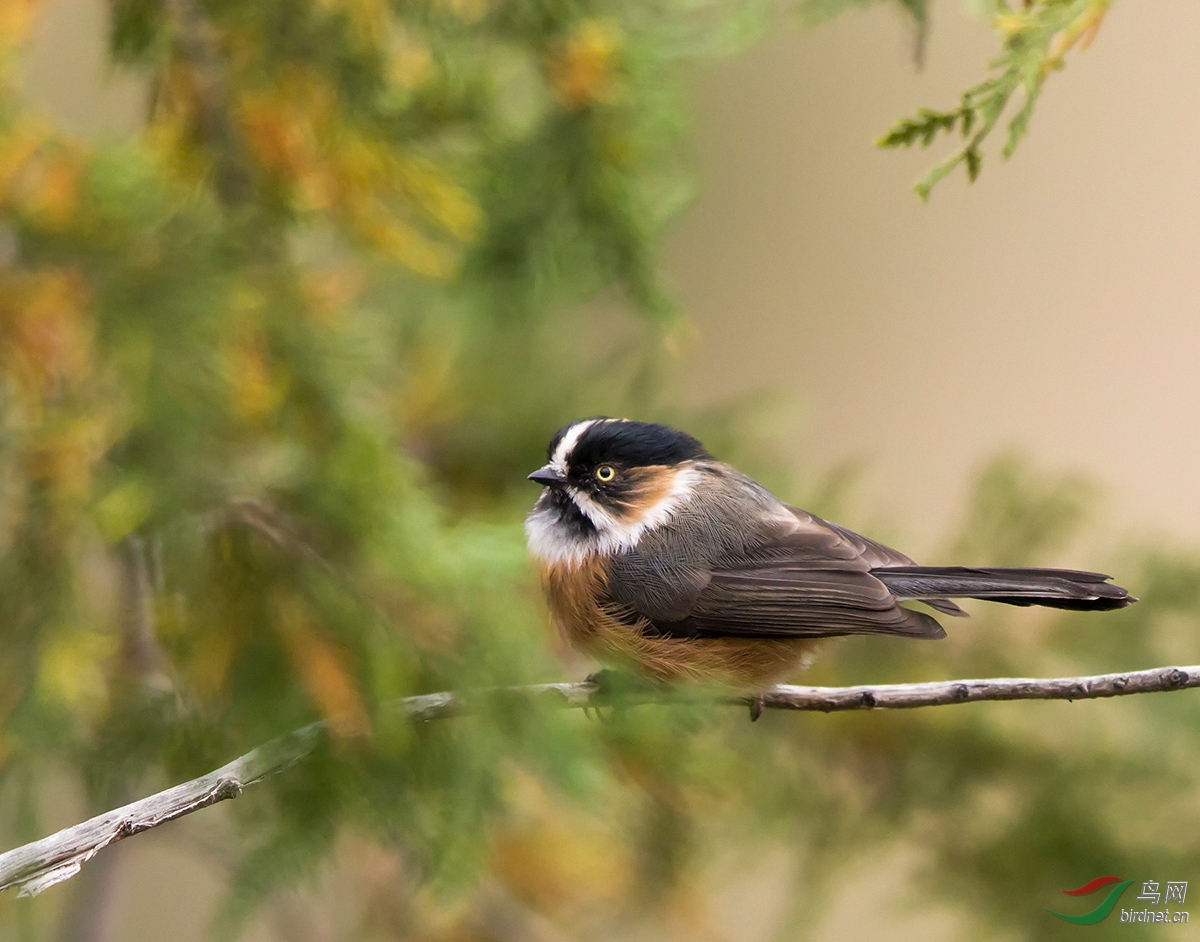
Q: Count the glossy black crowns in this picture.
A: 1